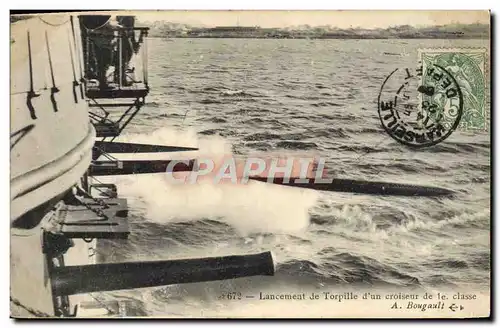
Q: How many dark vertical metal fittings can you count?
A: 4